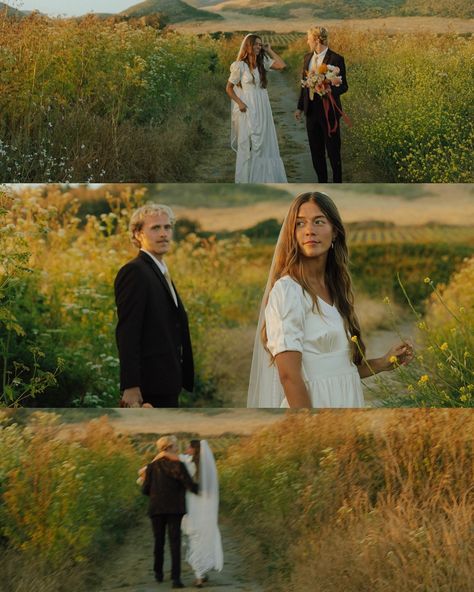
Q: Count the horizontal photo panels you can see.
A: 3